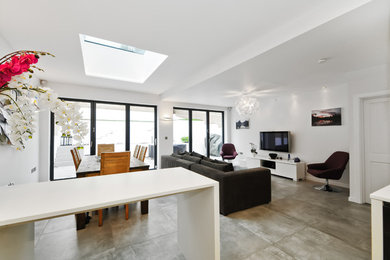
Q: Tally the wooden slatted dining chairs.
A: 6